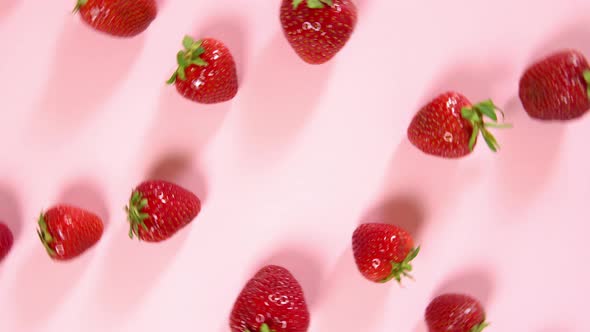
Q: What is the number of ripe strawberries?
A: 11